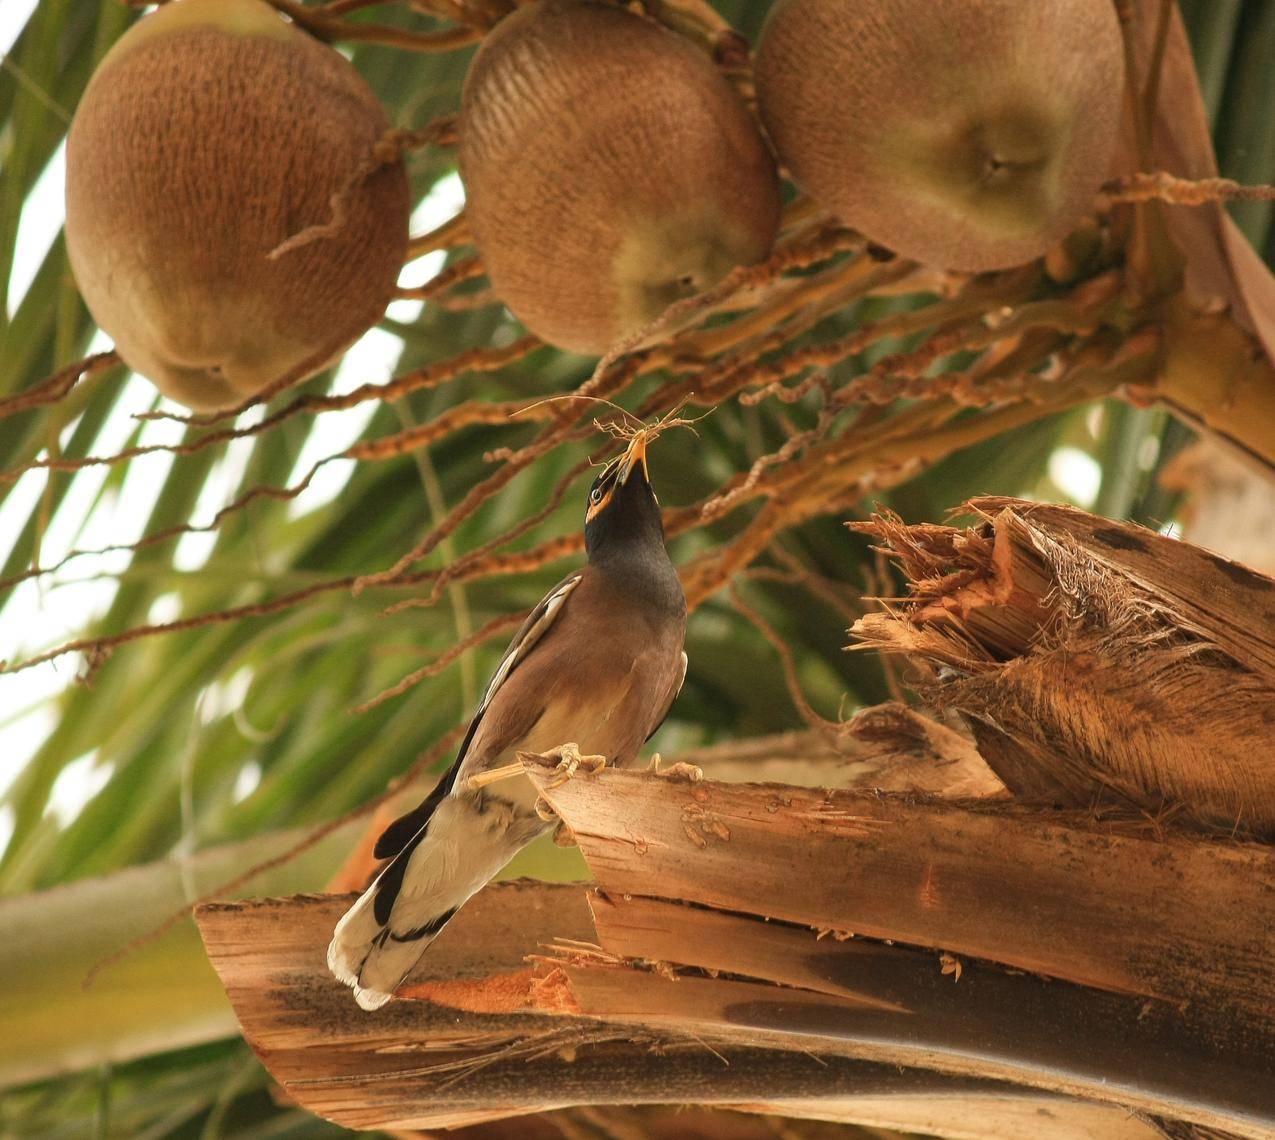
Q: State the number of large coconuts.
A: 3